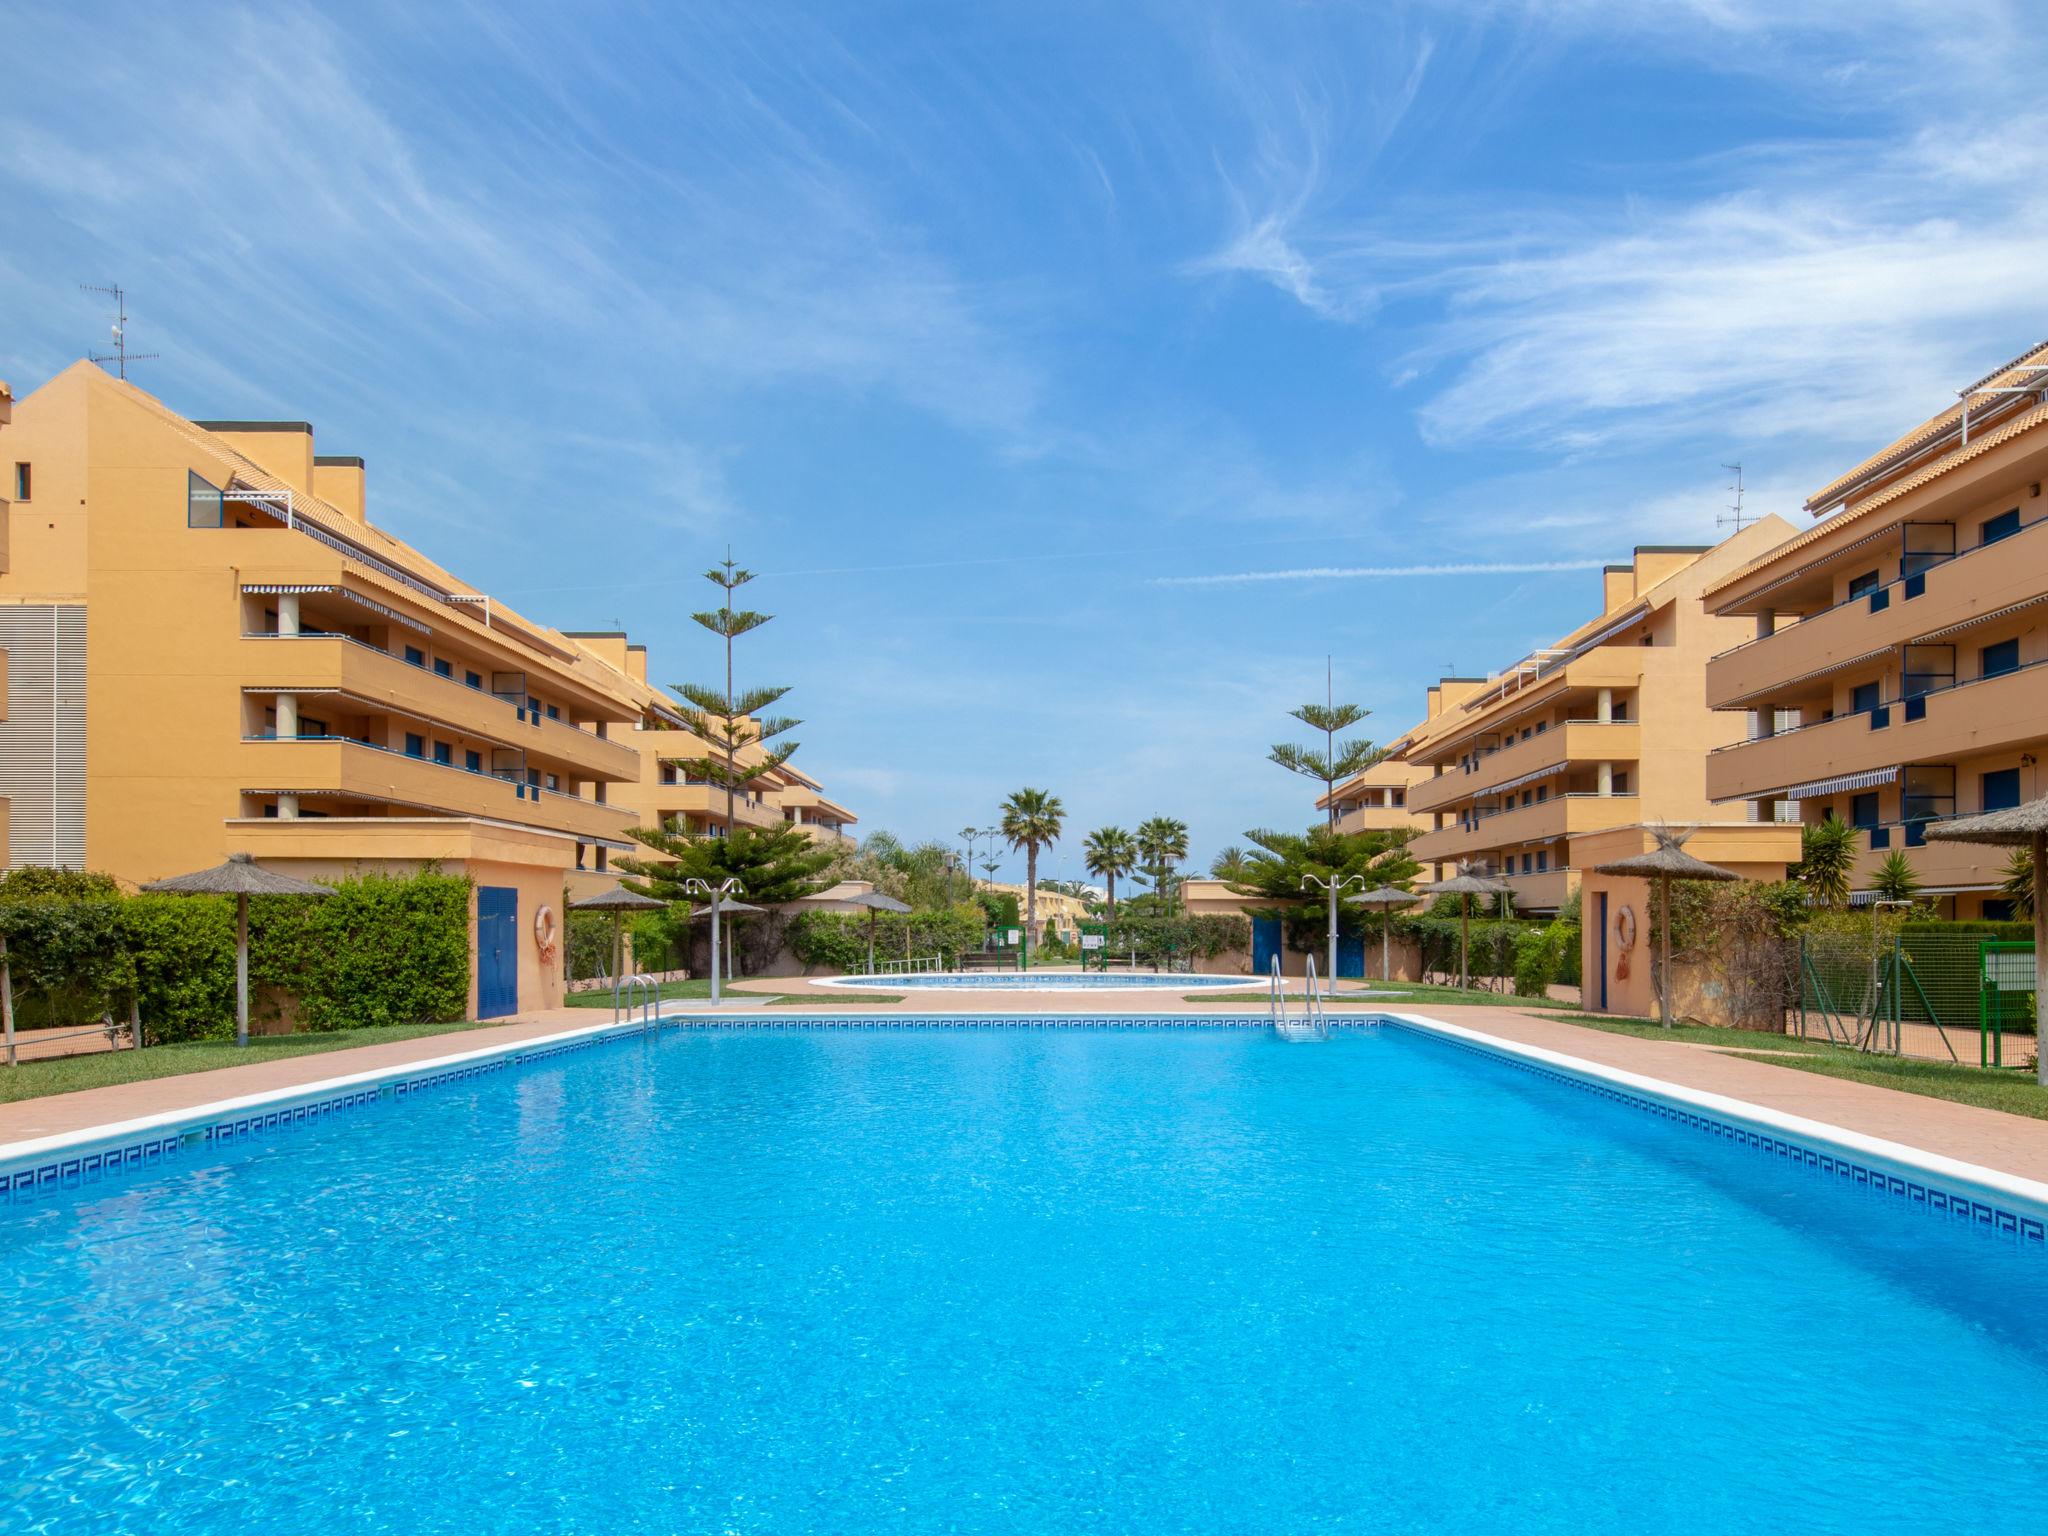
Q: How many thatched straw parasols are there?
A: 8